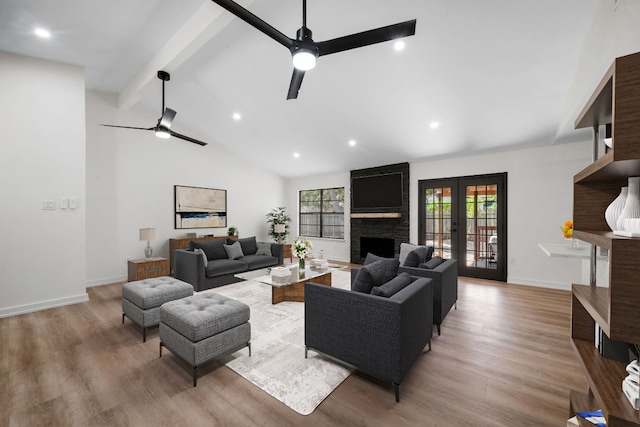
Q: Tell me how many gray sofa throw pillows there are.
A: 3